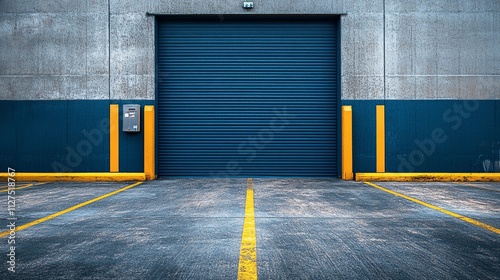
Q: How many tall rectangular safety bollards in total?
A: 4